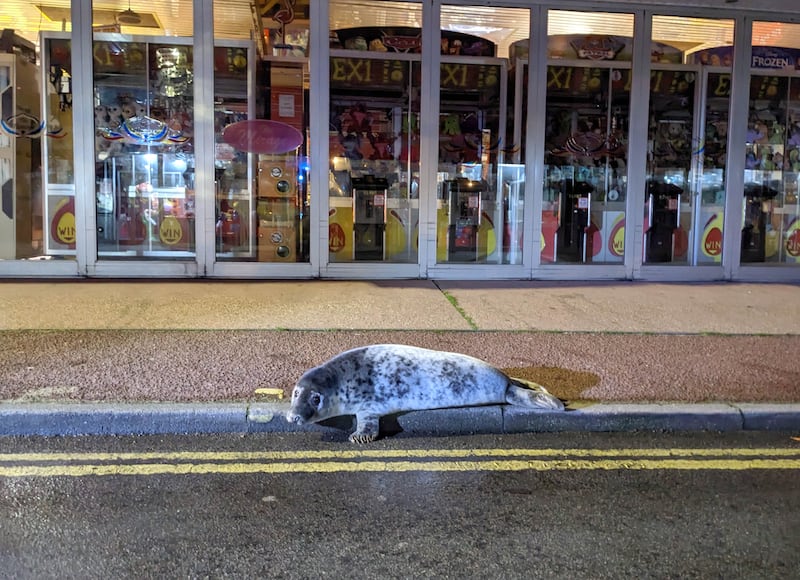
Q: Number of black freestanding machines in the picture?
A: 5